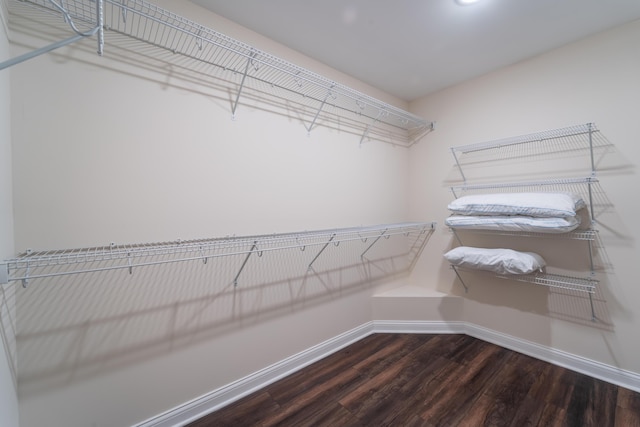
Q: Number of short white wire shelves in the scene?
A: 4